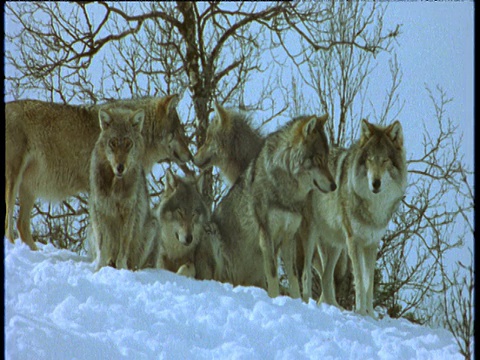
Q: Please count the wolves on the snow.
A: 6